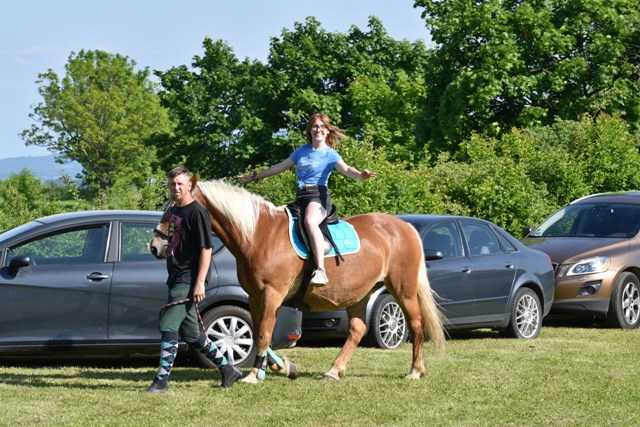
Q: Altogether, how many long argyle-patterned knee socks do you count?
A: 2